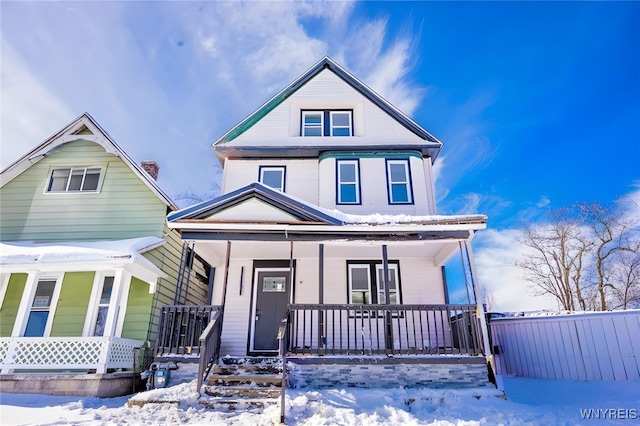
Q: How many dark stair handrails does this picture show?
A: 2